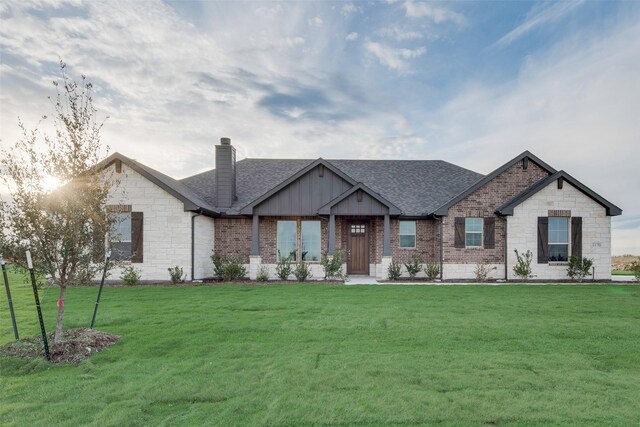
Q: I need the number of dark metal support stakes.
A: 3